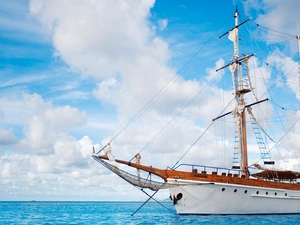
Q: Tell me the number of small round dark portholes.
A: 7